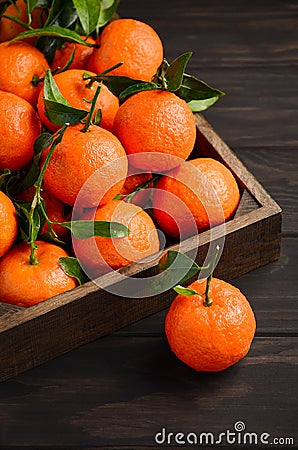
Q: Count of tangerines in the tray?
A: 14